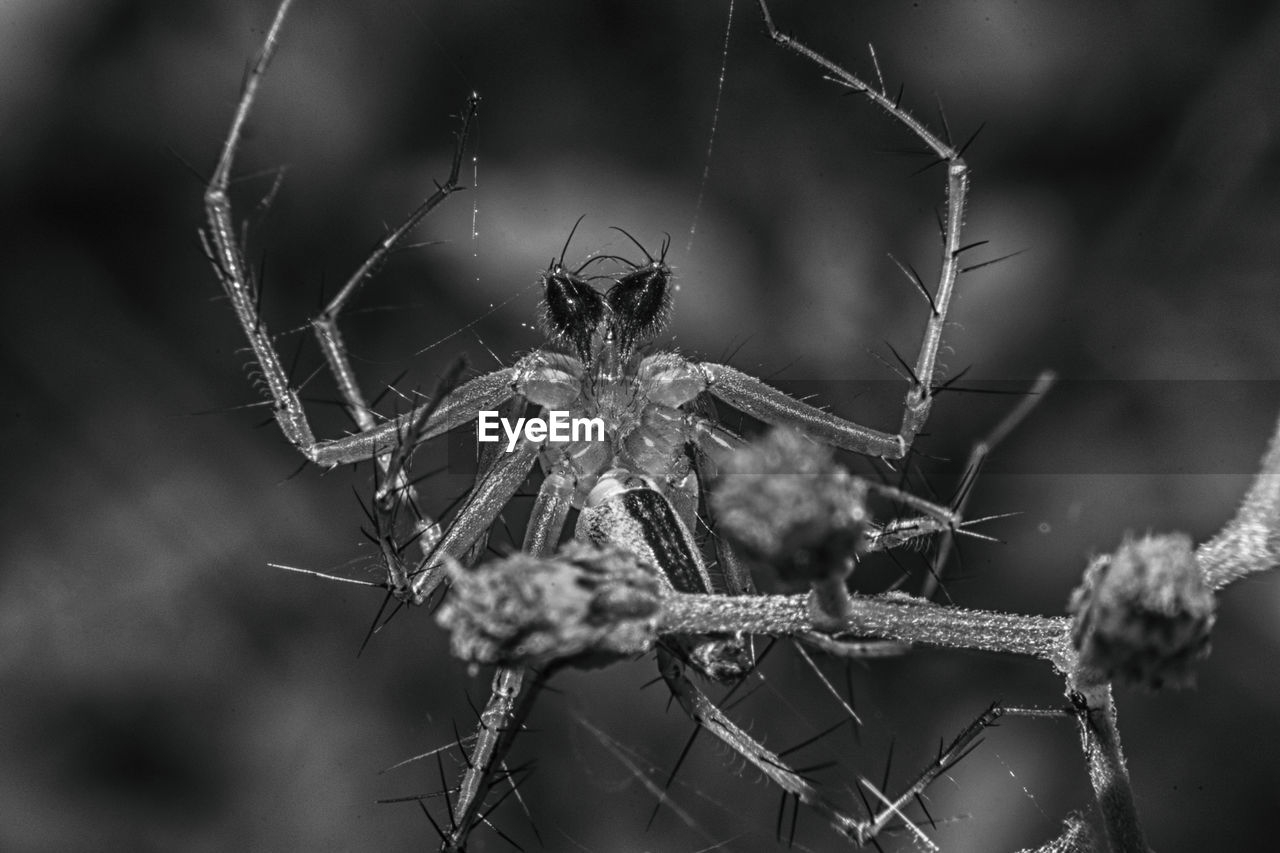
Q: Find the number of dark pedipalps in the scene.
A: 2